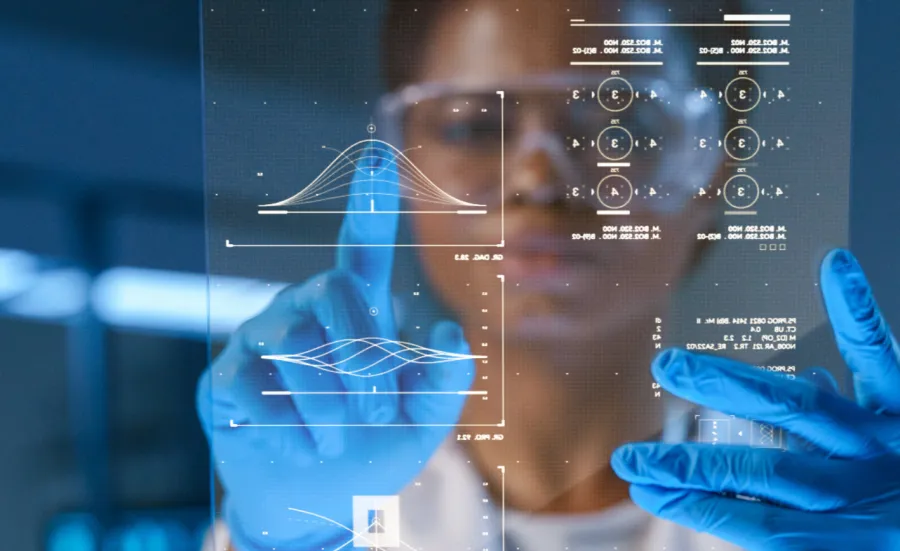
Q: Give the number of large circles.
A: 6